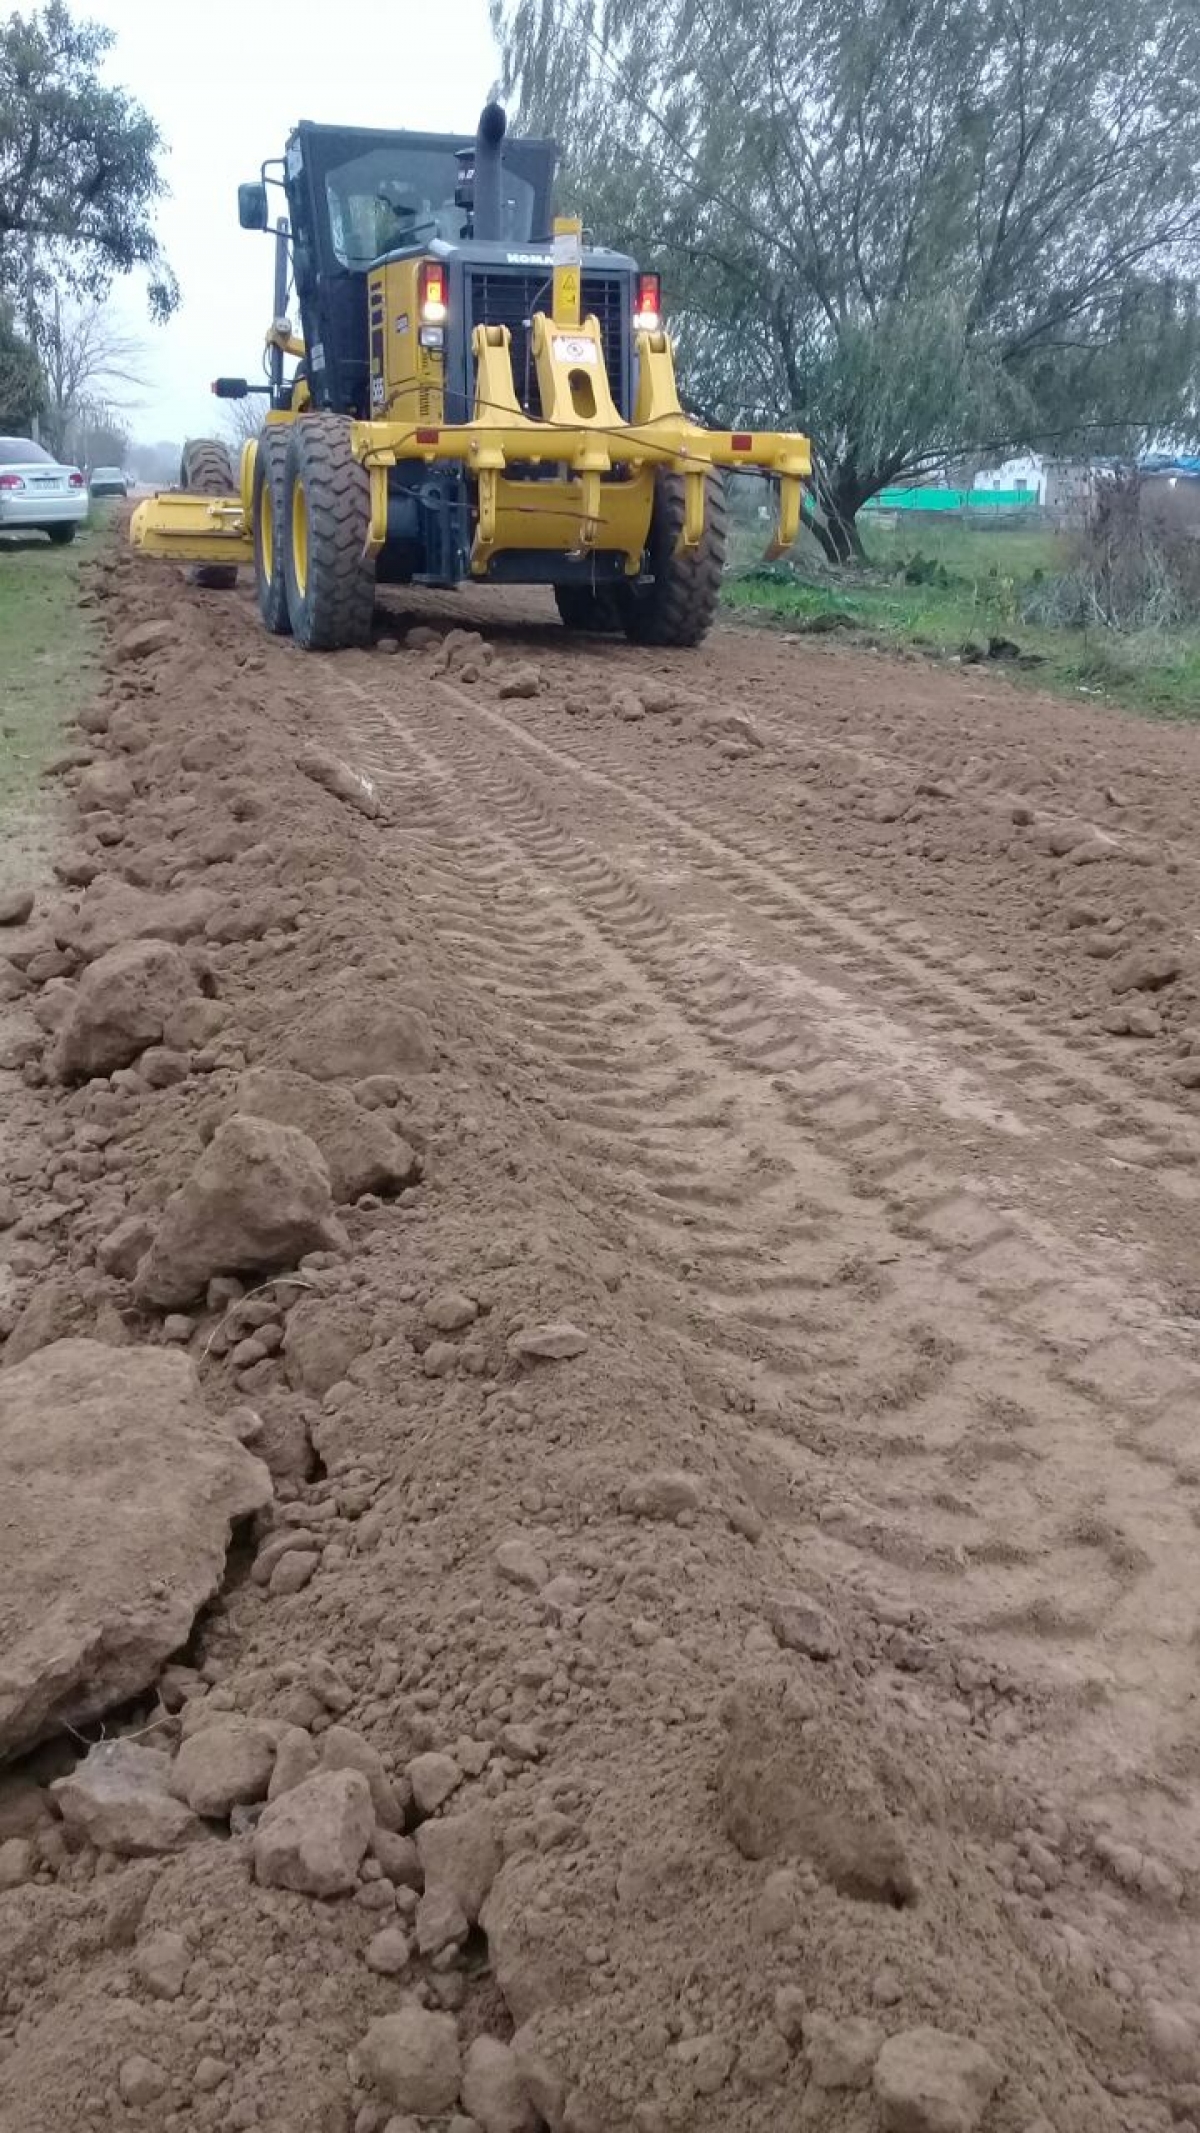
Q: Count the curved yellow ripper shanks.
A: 5